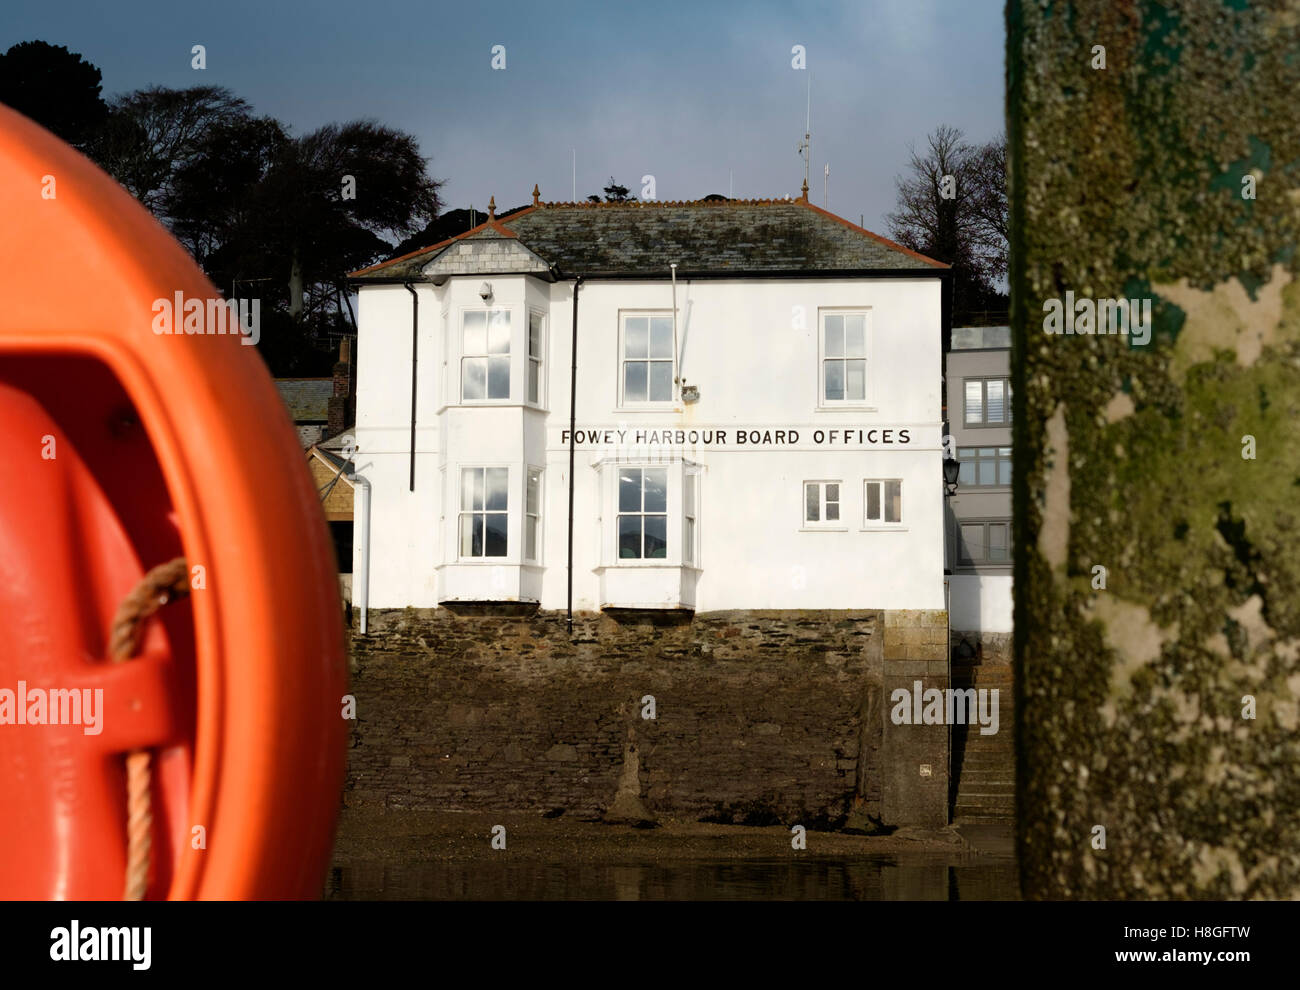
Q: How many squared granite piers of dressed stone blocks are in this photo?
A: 1